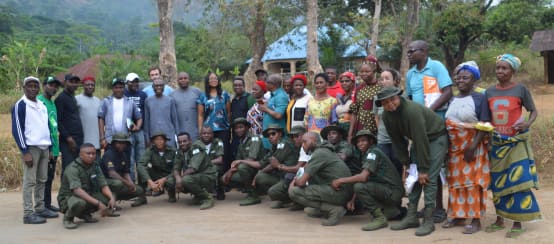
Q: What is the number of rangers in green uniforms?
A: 12